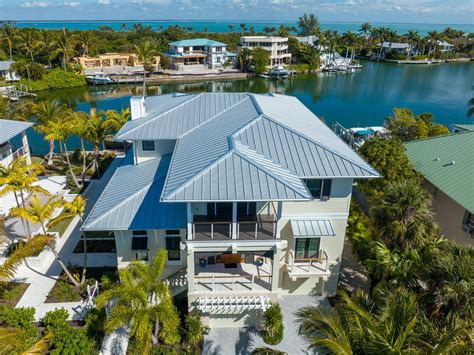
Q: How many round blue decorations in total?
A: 2